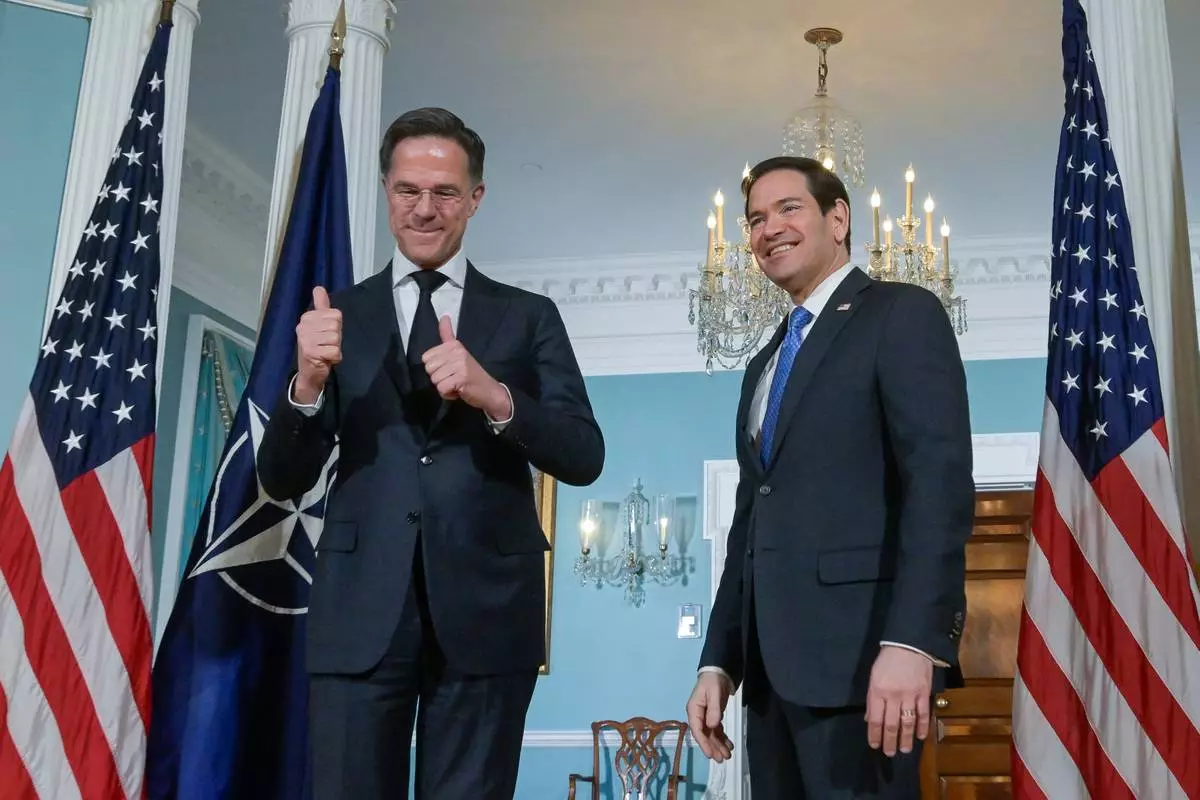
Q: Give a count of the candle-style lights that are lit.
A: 11